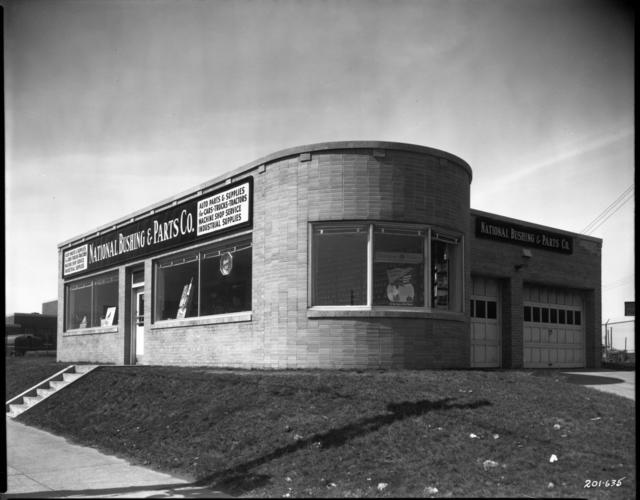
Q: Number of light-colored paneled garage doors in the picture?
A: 2